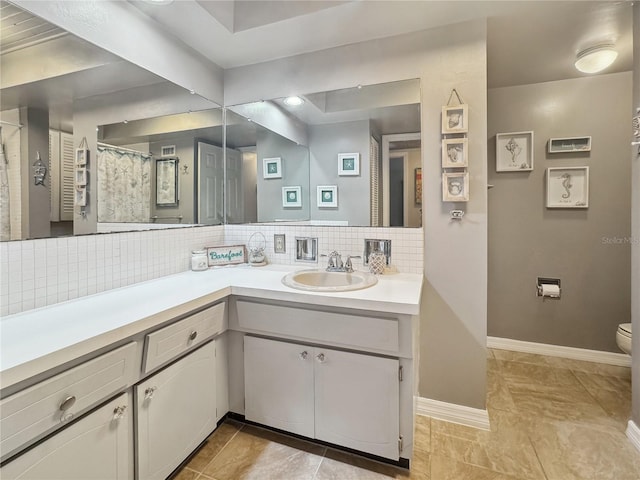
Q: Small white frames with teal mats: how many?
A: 4